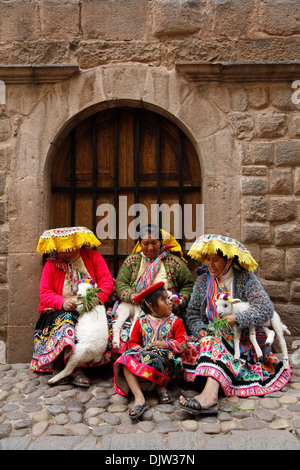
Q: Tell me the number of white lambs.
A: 3